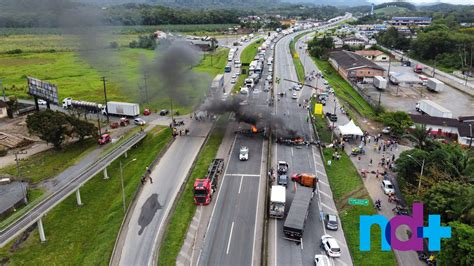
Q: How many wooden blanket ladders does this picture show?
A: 0